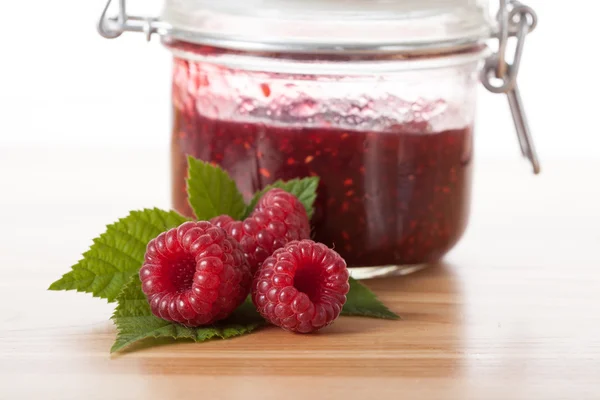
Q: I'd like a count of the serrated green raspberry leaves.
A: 5